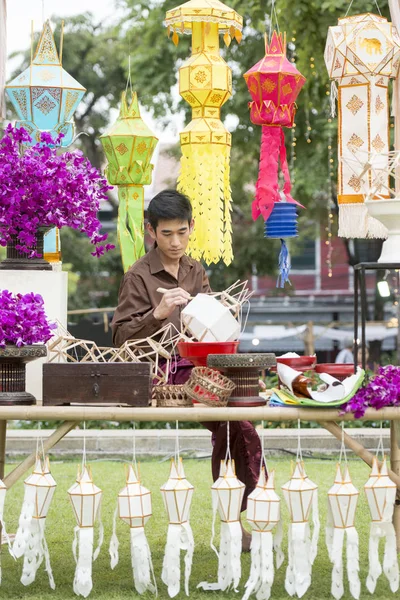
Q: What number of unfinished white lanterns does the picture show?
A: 1